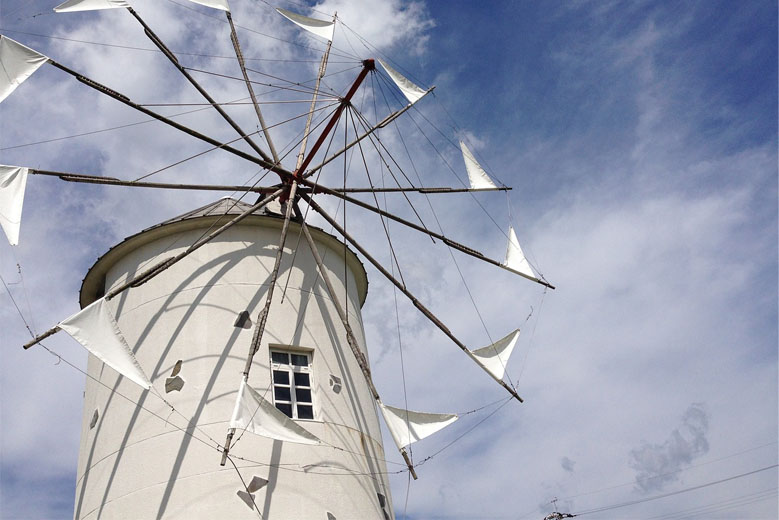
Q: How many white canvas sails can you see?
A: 12